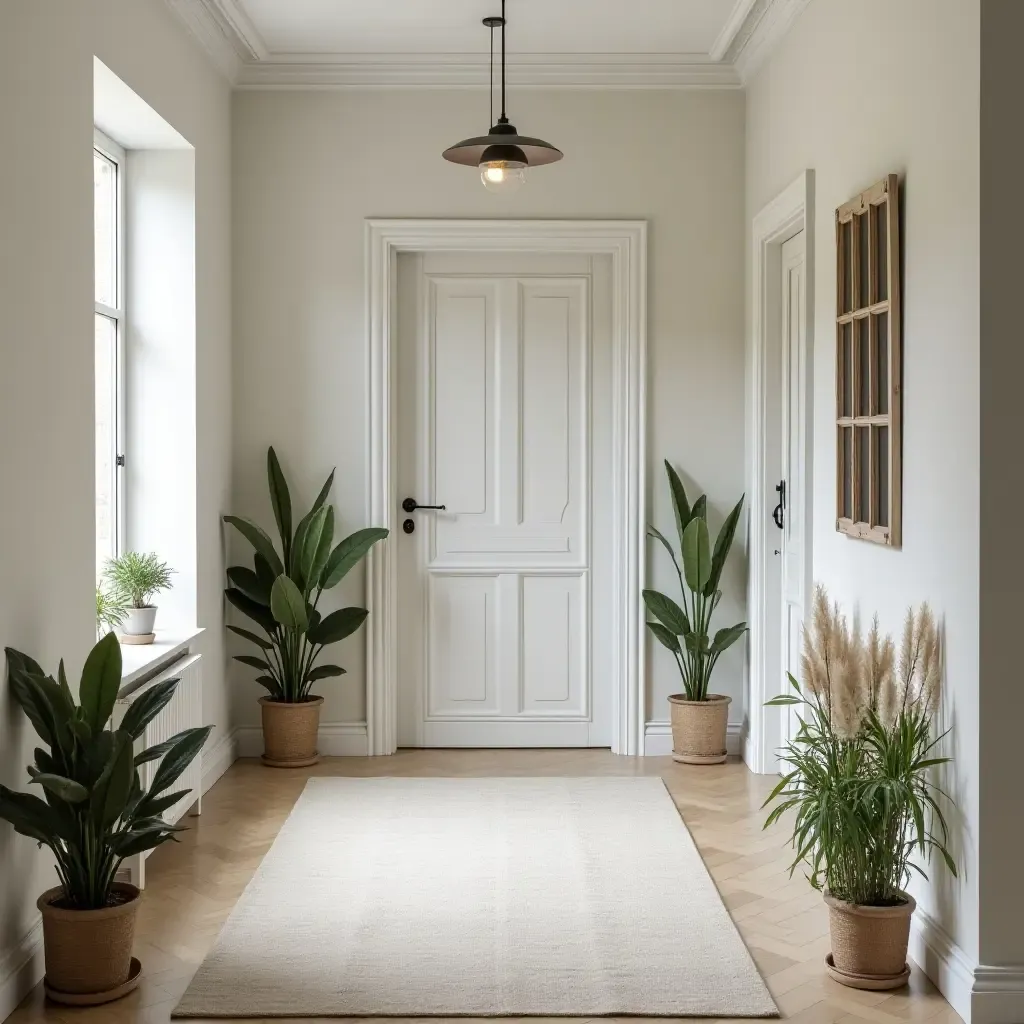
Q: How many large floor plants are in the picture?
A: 4